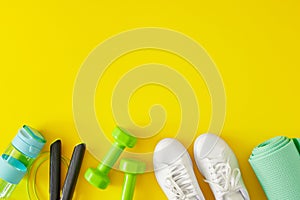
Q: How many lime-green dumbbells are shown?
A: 2